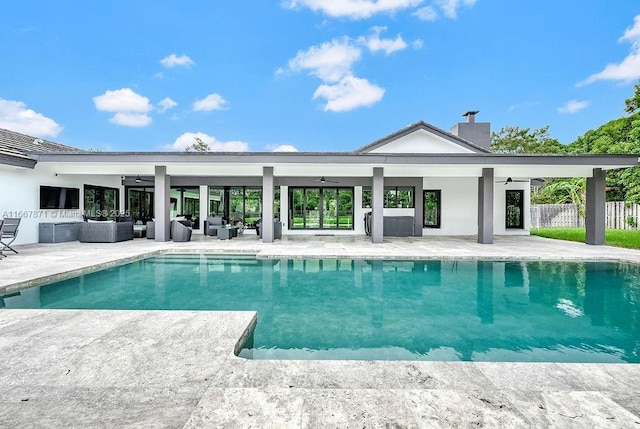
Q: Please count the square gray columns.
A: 5